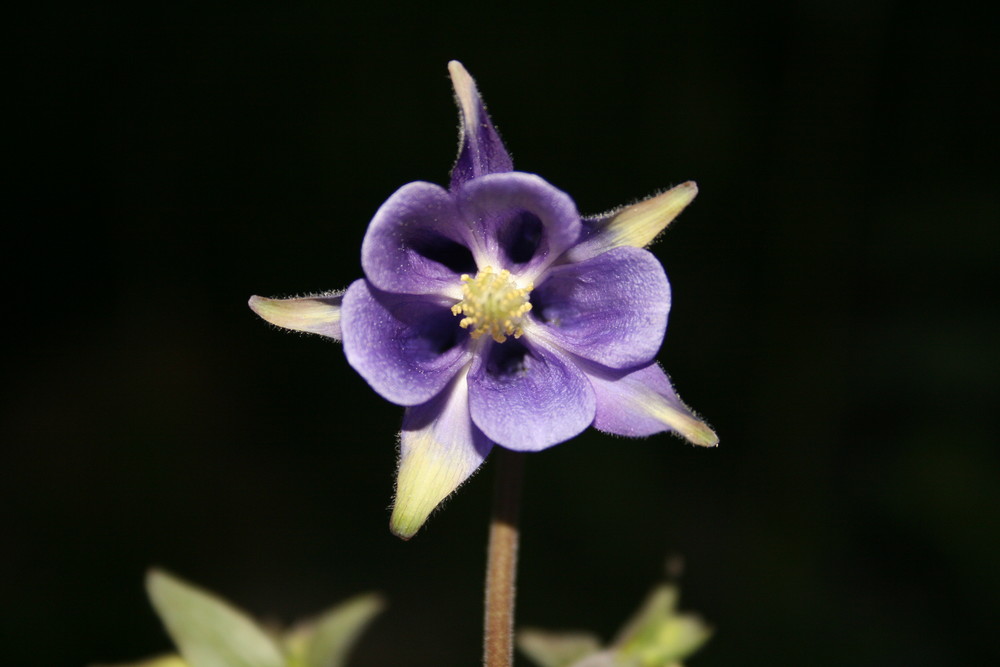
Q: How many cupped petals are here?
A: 5